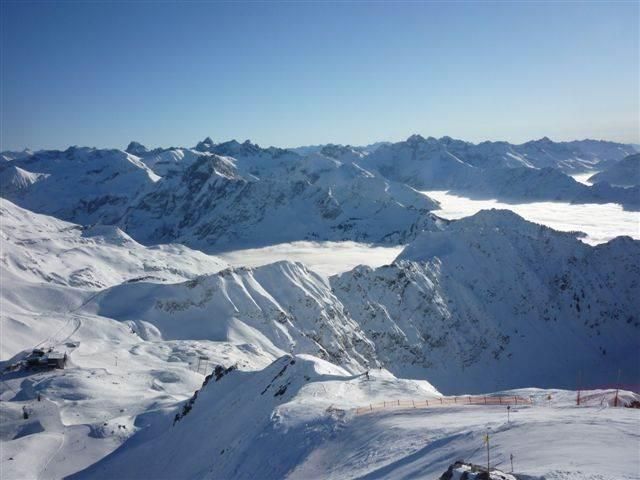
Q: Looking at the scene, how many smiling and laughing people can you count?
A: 0